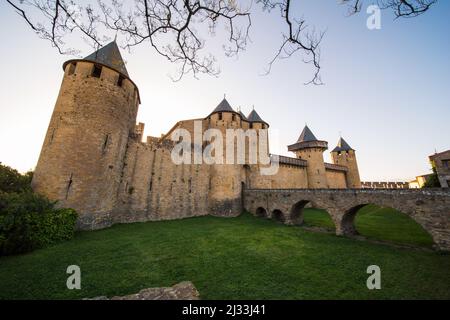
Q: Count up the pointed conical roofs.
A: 5